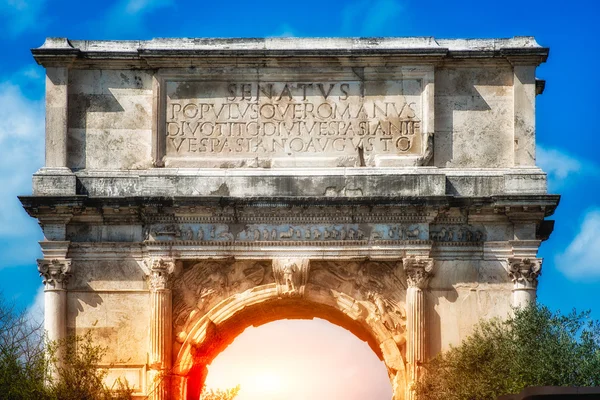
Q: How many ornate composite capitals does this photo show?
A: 4